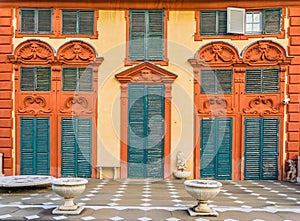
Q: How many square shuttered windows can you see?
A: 8